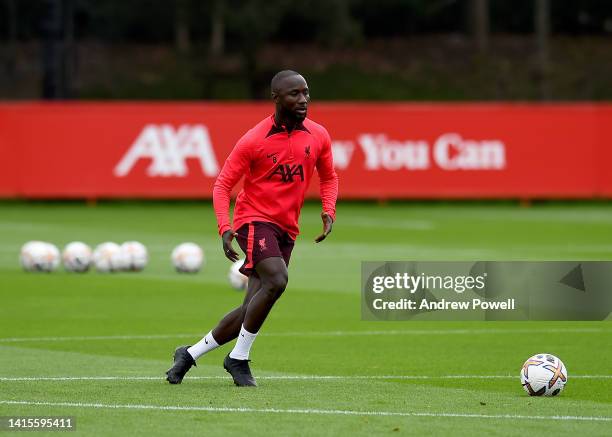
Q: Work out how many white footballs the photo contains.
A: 8